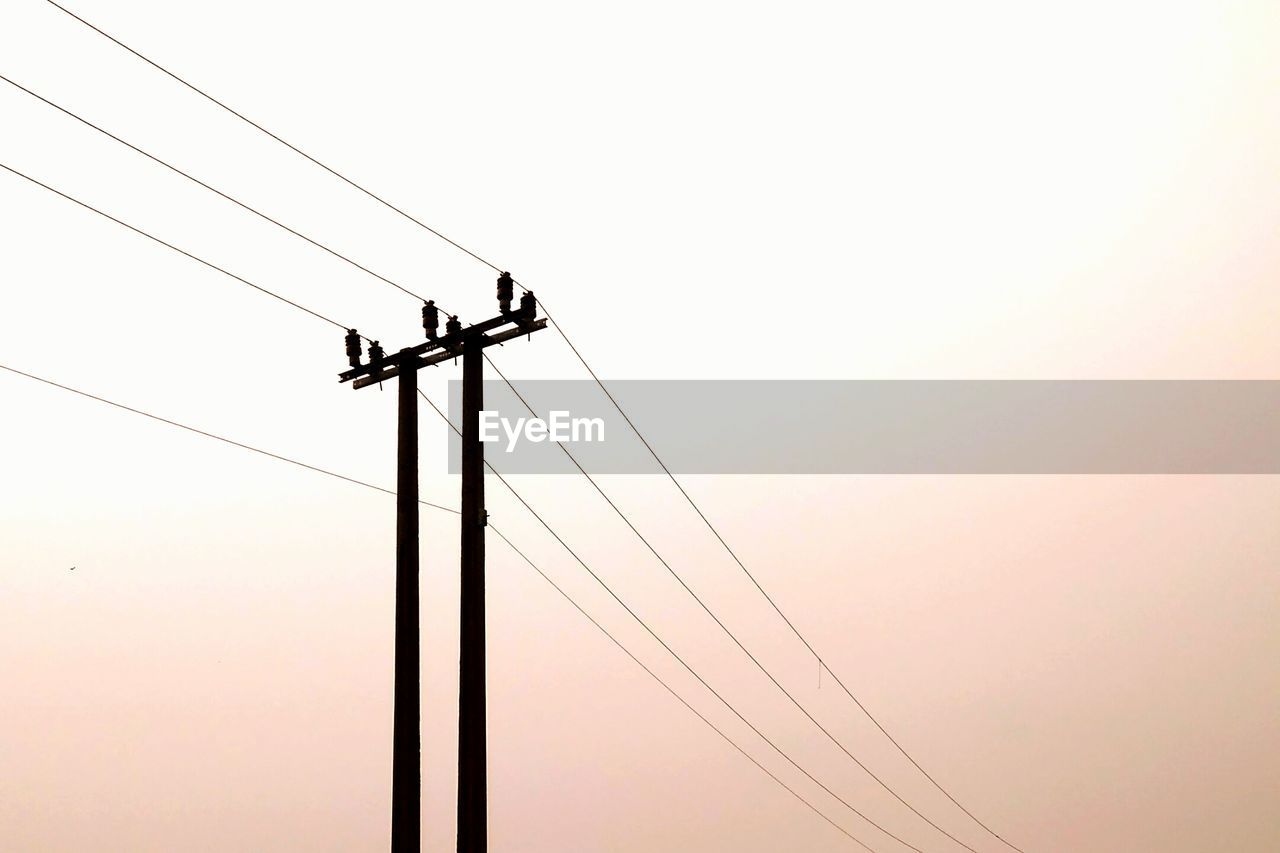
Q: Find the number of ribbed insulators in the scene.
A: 6